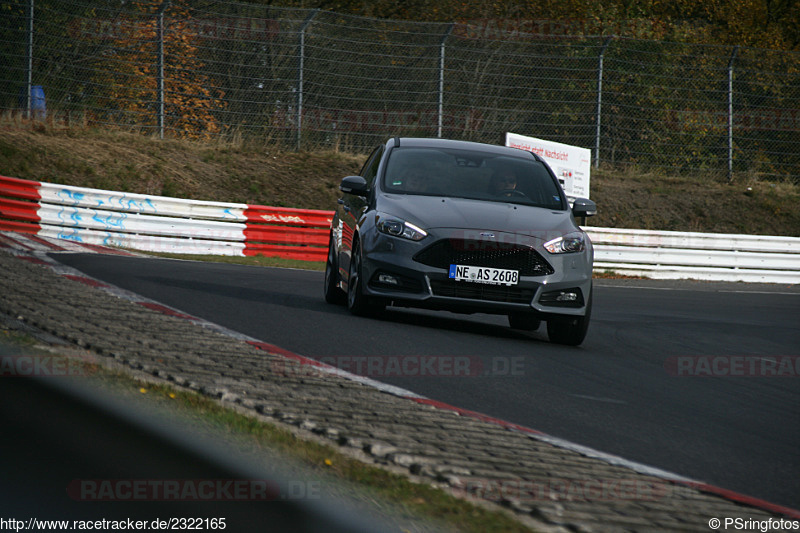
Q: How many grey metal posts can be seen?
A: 6